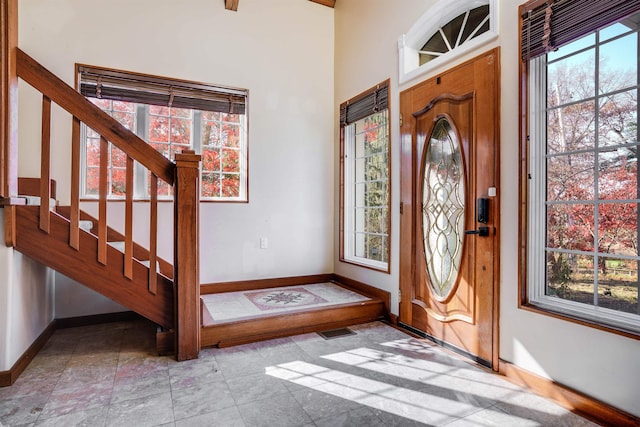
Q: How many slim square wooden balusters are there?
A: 5